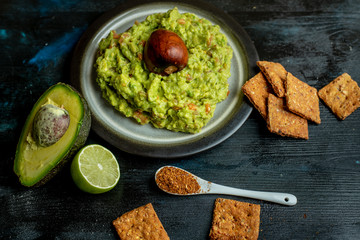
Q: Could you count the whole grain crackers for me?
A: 7